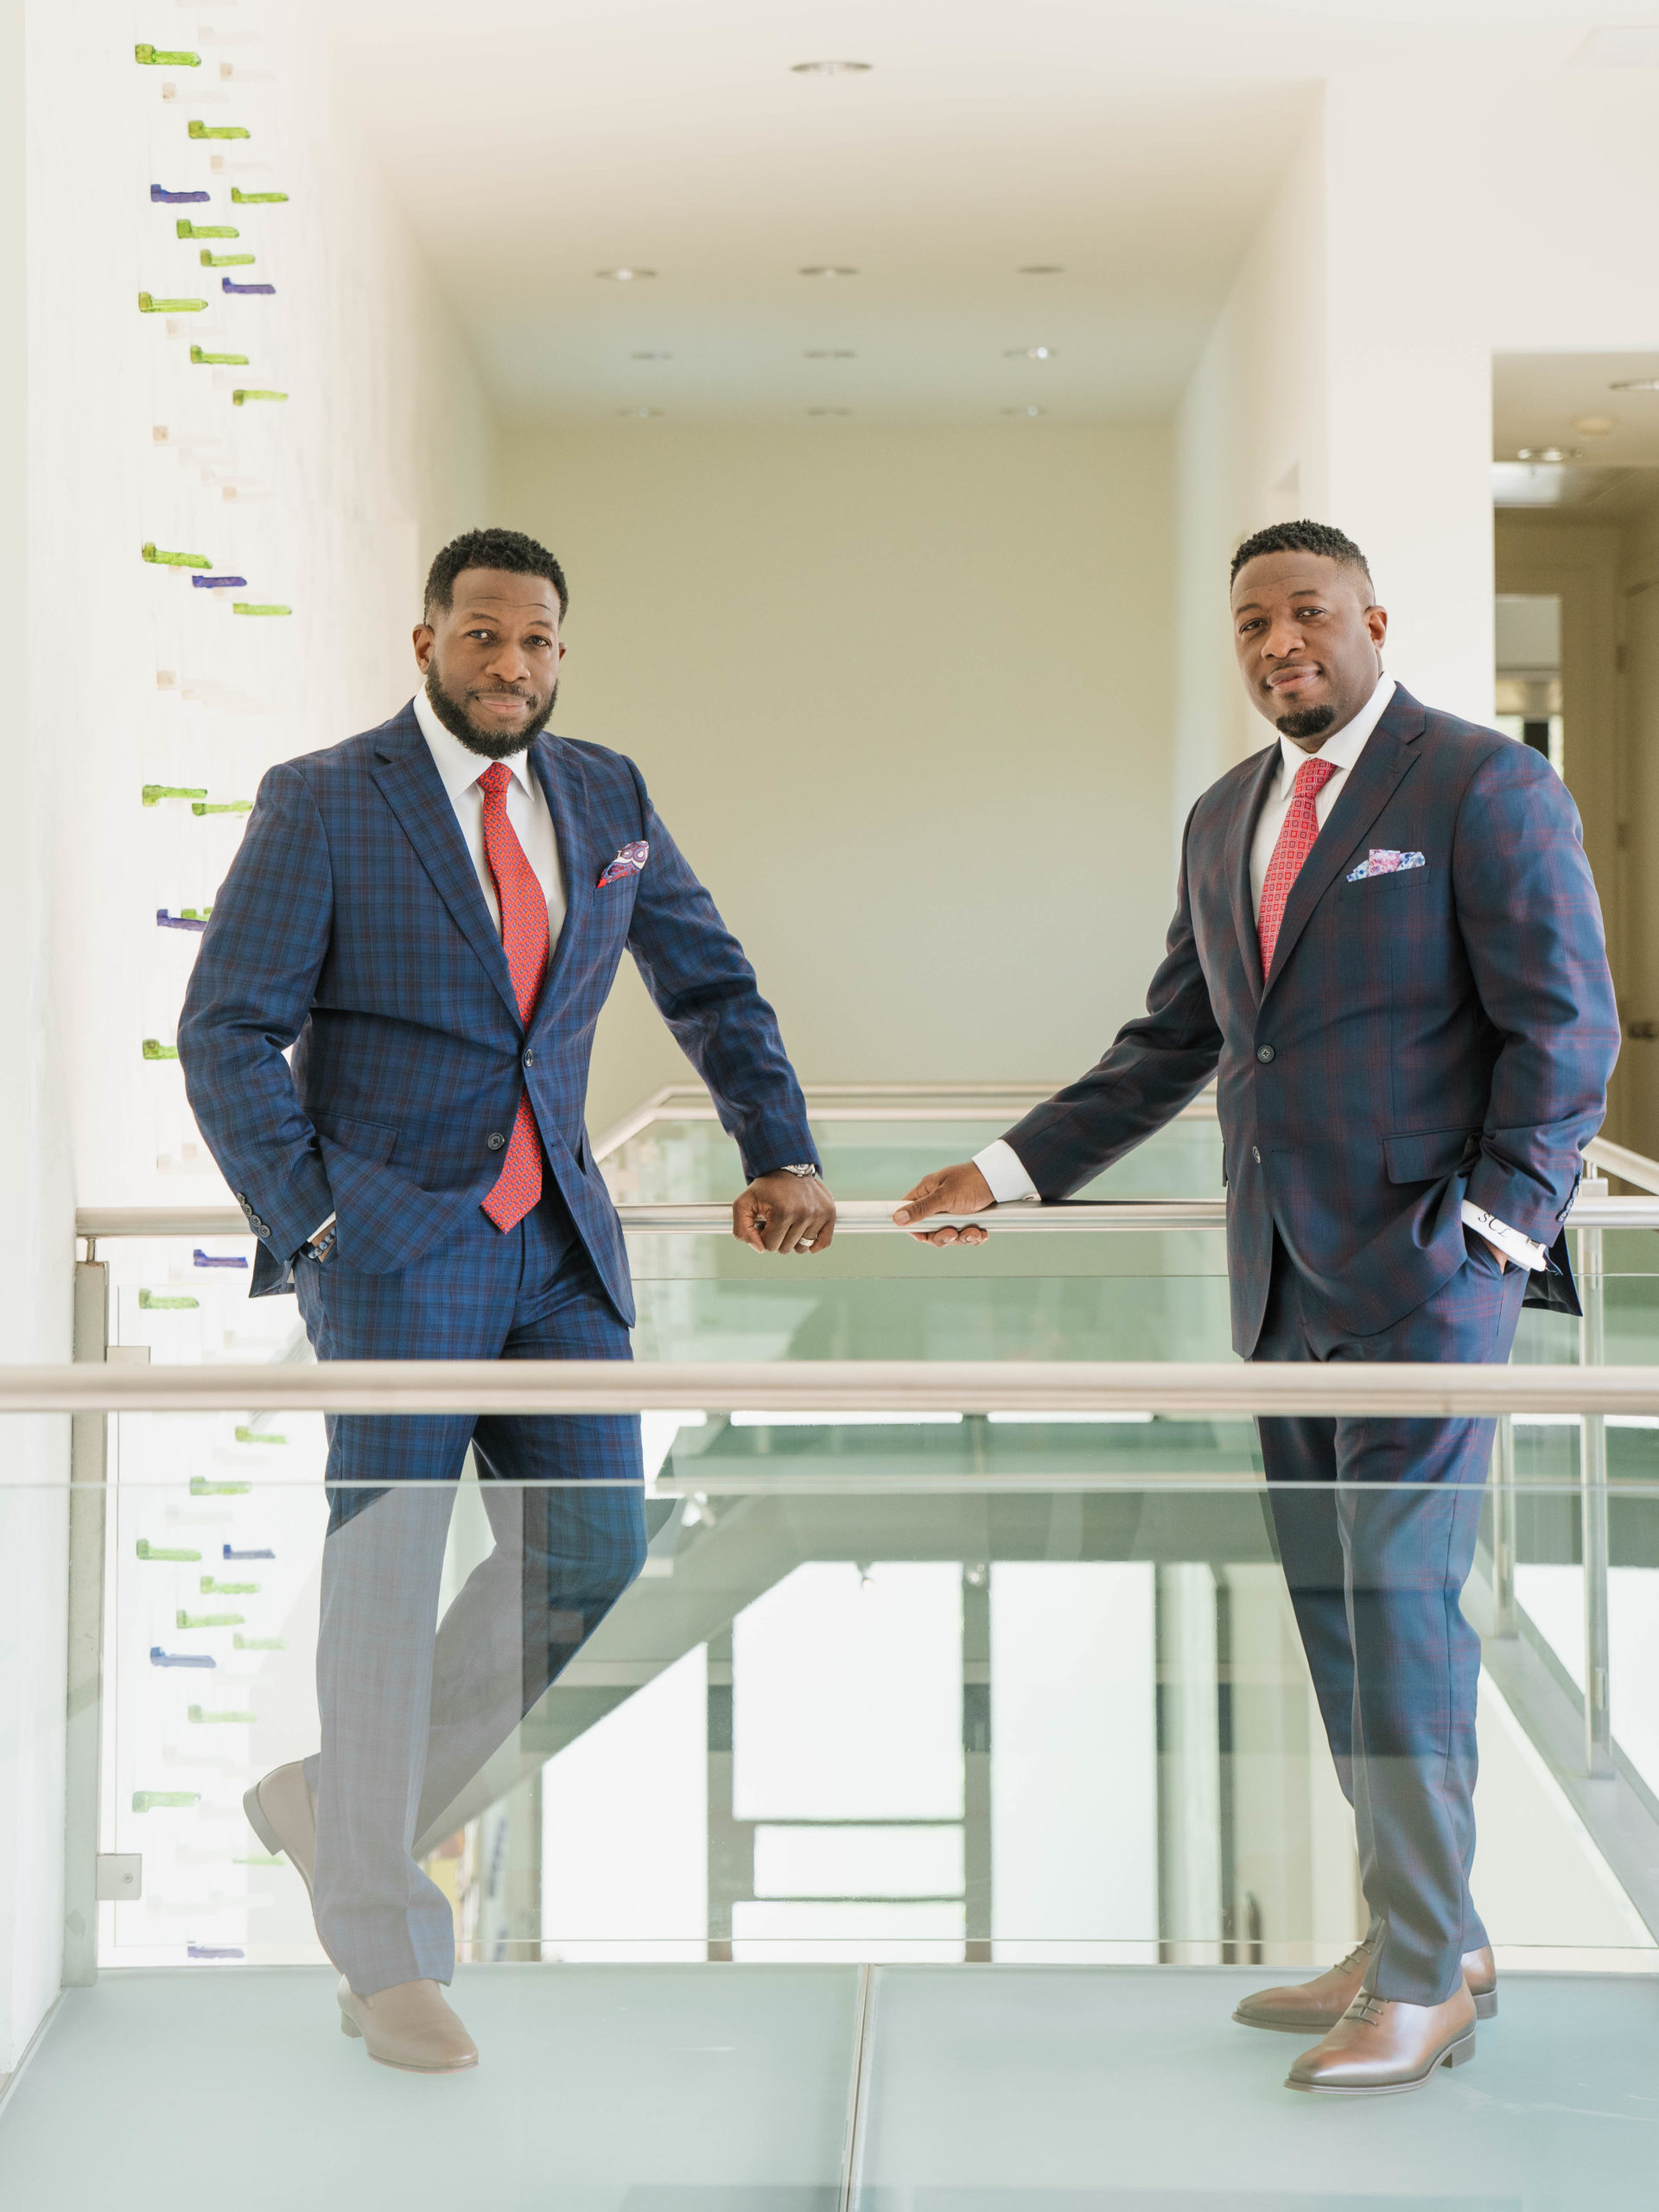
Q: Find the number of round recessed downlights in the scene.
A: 12